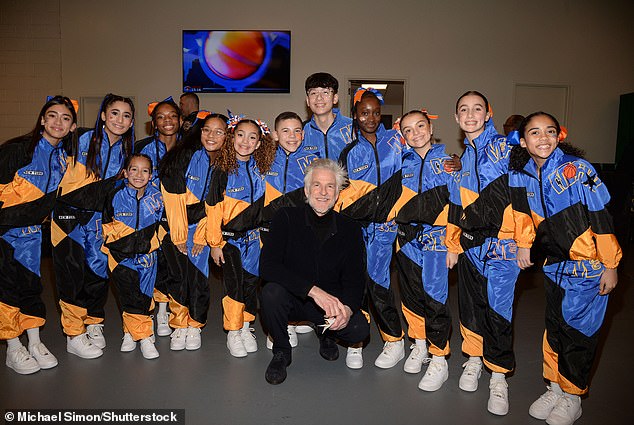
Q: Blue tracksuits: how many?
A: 12